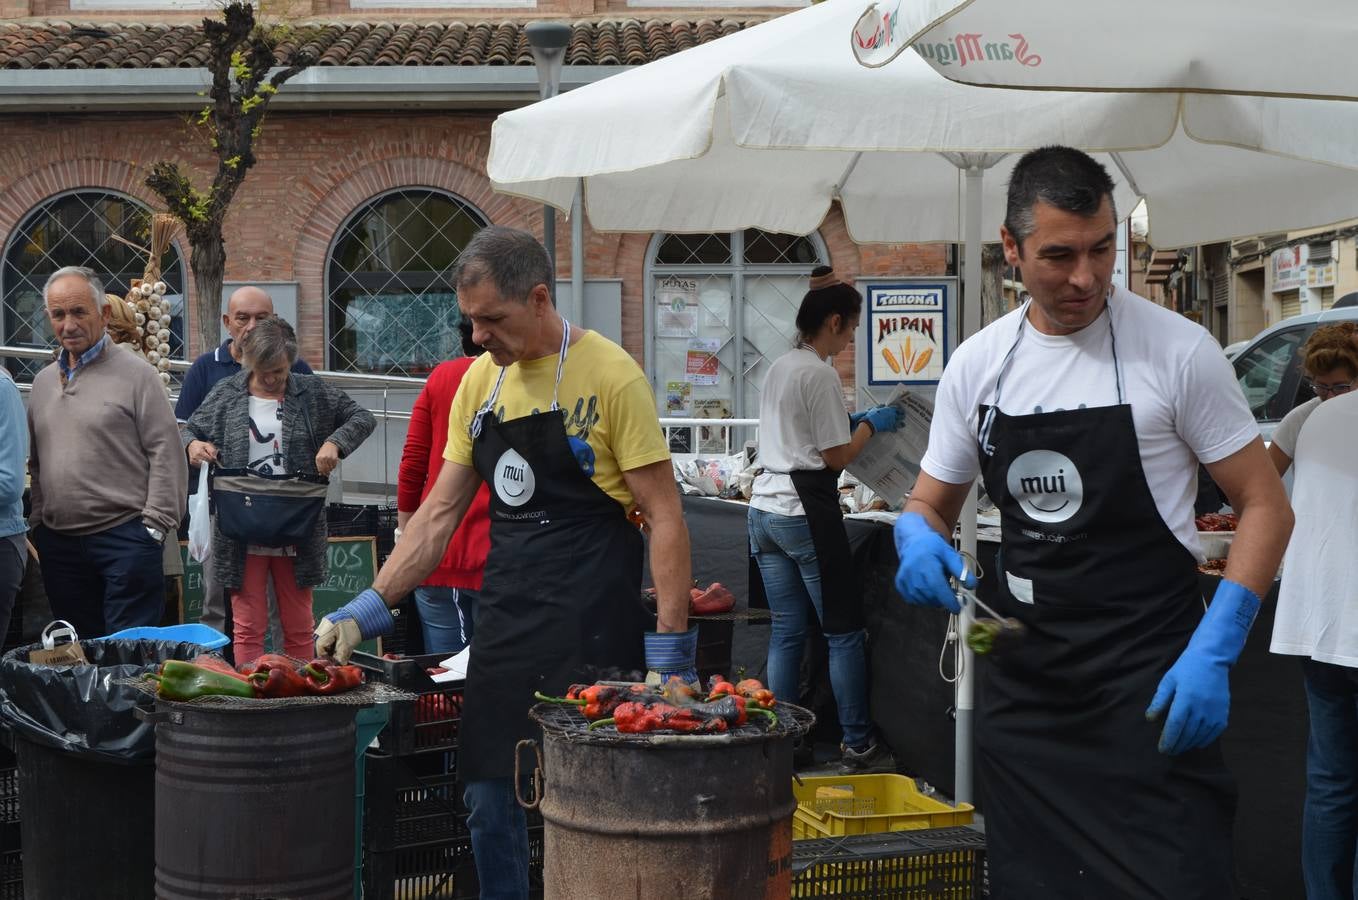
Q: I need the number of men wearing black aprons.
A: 2